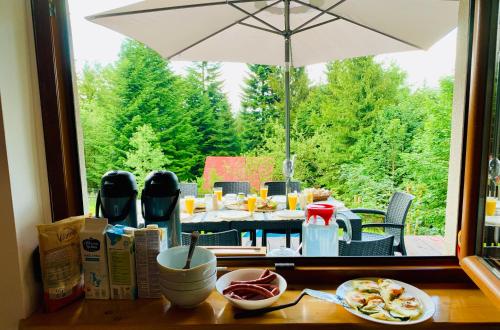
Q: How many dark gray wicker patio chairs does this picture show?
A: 6